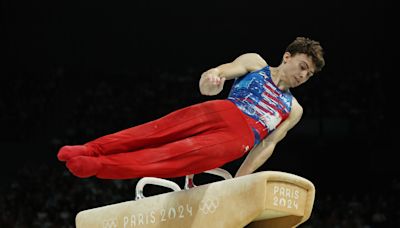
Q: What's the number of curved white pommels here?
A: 2